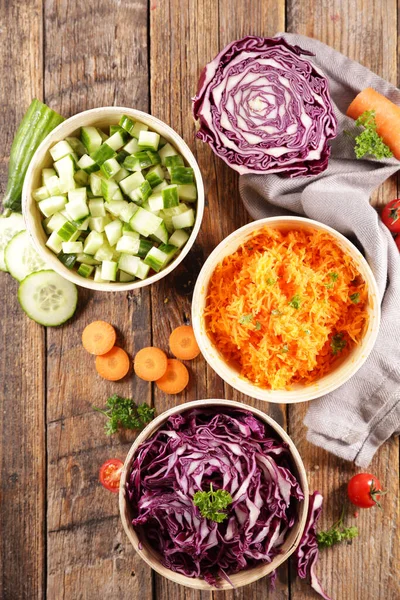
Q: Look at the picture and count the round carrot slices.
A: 5